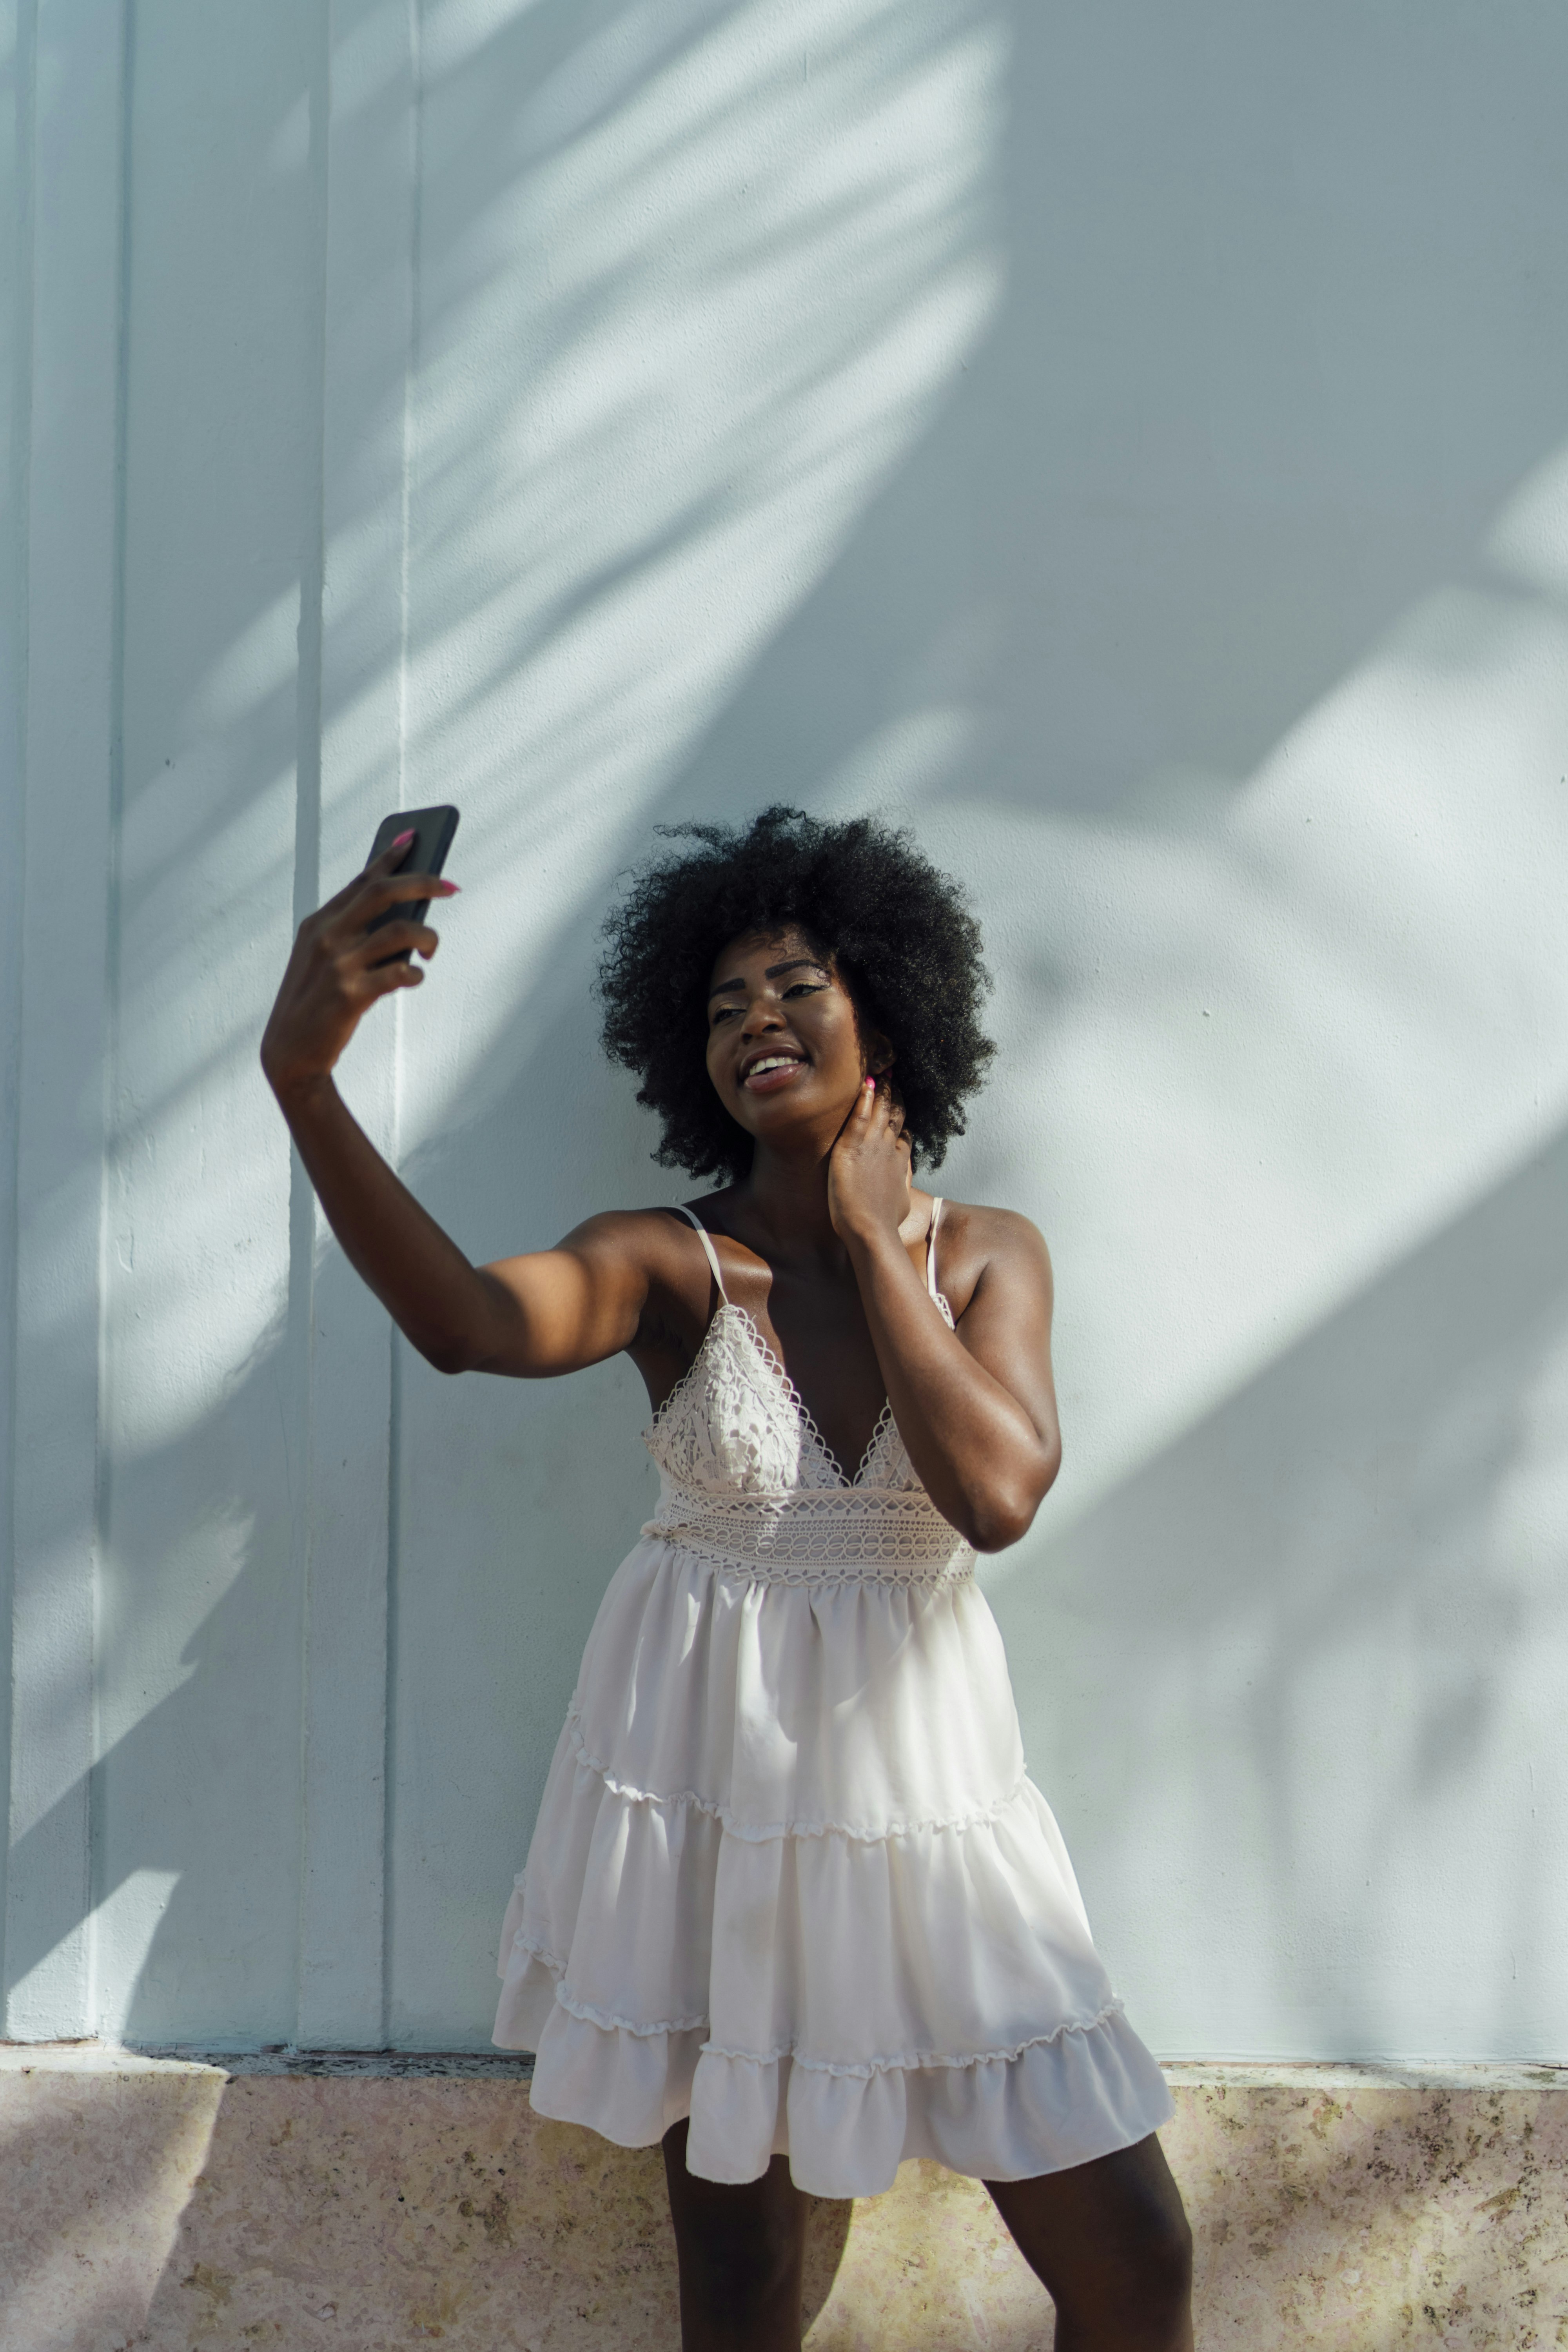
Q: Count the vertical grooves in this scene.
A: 4